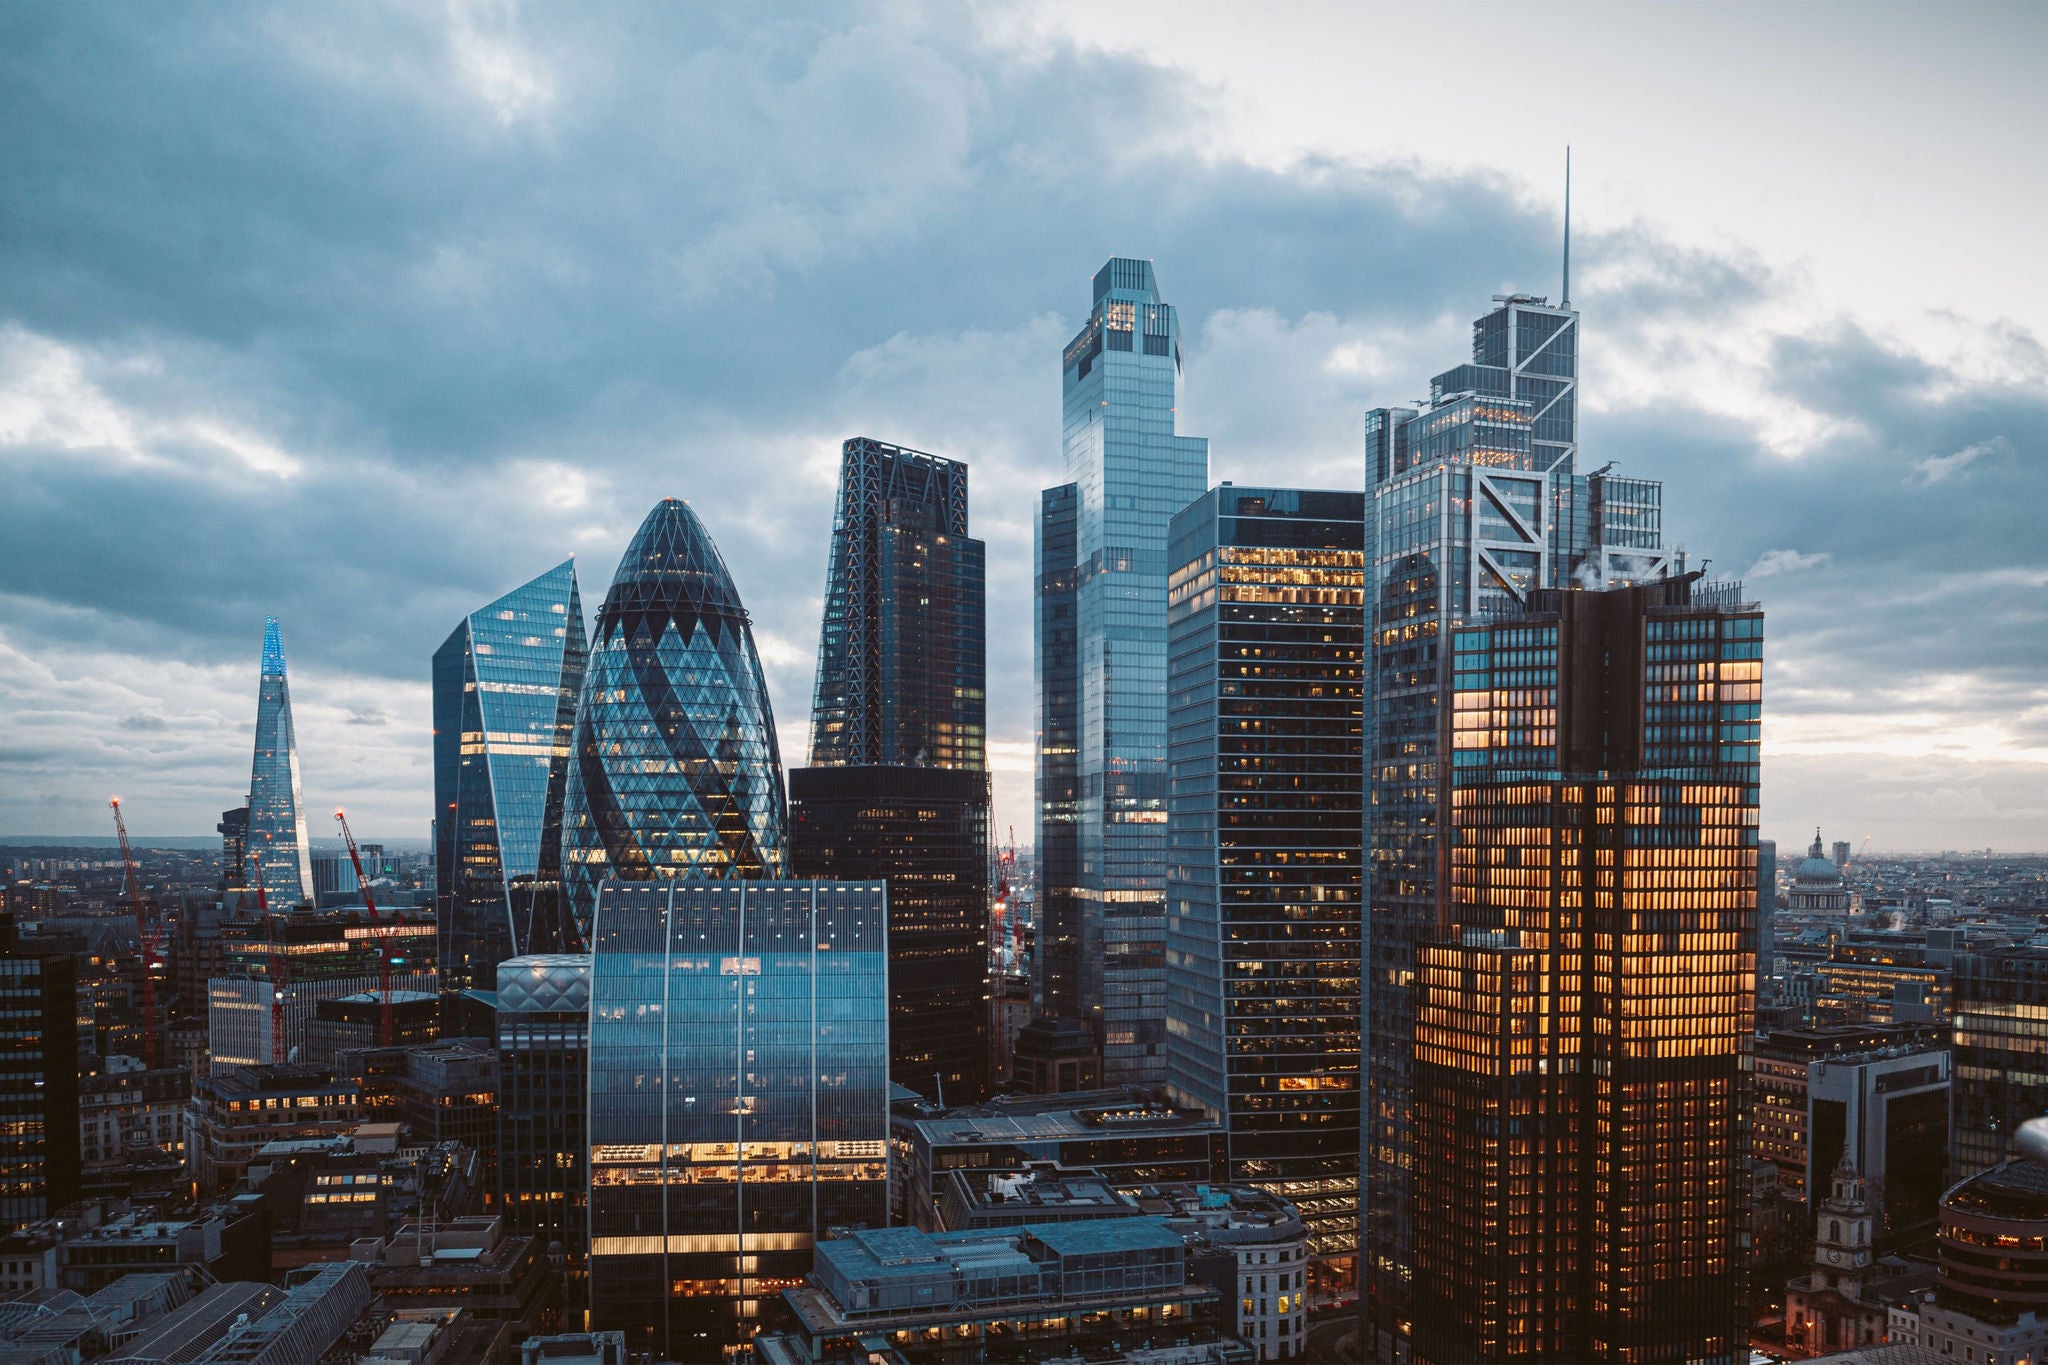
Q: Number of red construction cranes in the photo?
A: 5